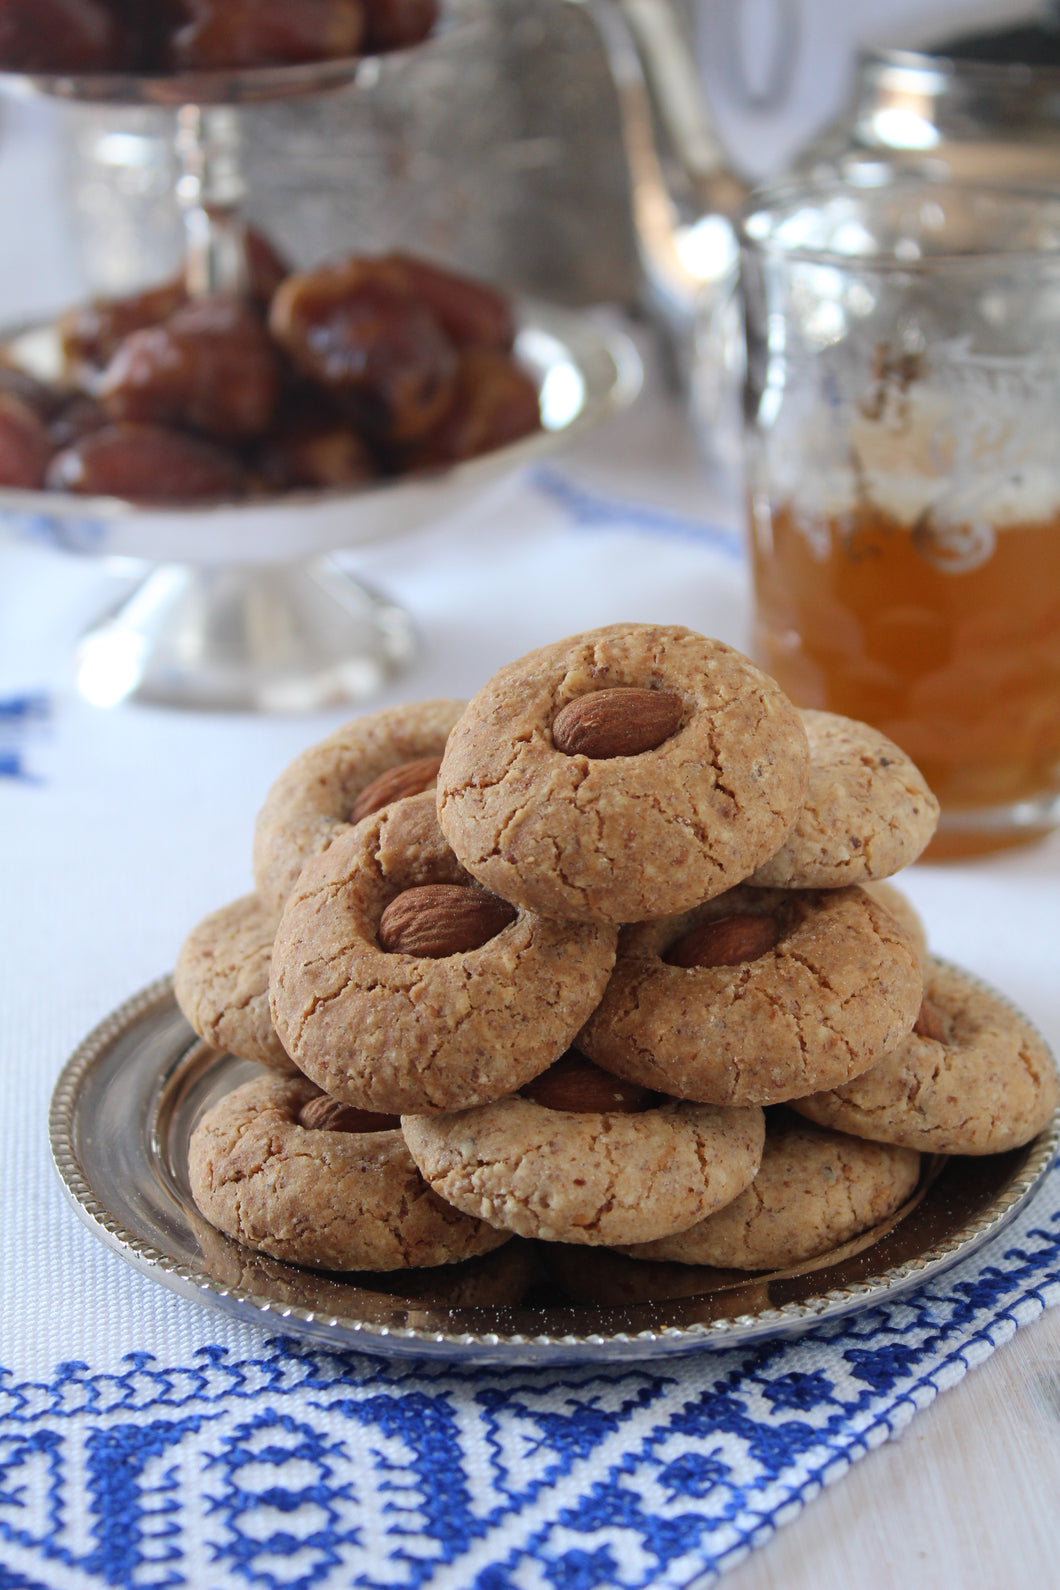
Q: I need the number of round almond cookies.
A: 11